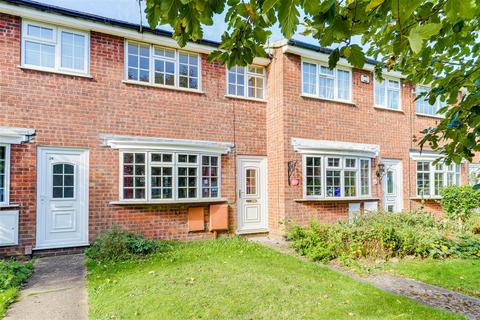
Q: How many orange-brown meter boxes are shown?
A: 2